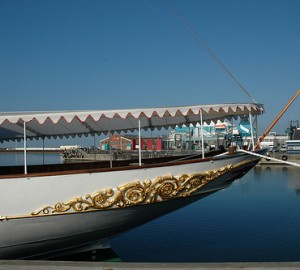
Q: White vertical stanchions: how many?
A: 4